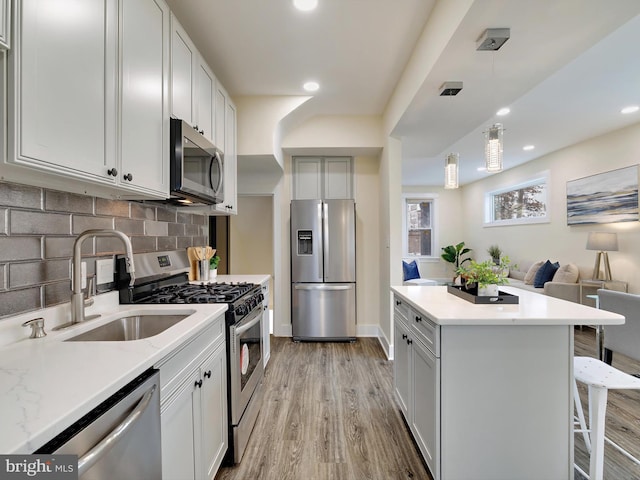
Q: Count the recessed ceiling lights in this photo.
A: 6